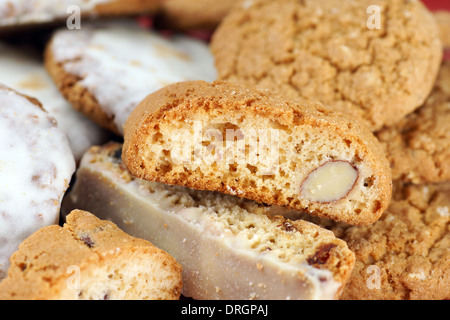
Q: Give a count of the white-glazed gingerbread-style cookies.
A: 4